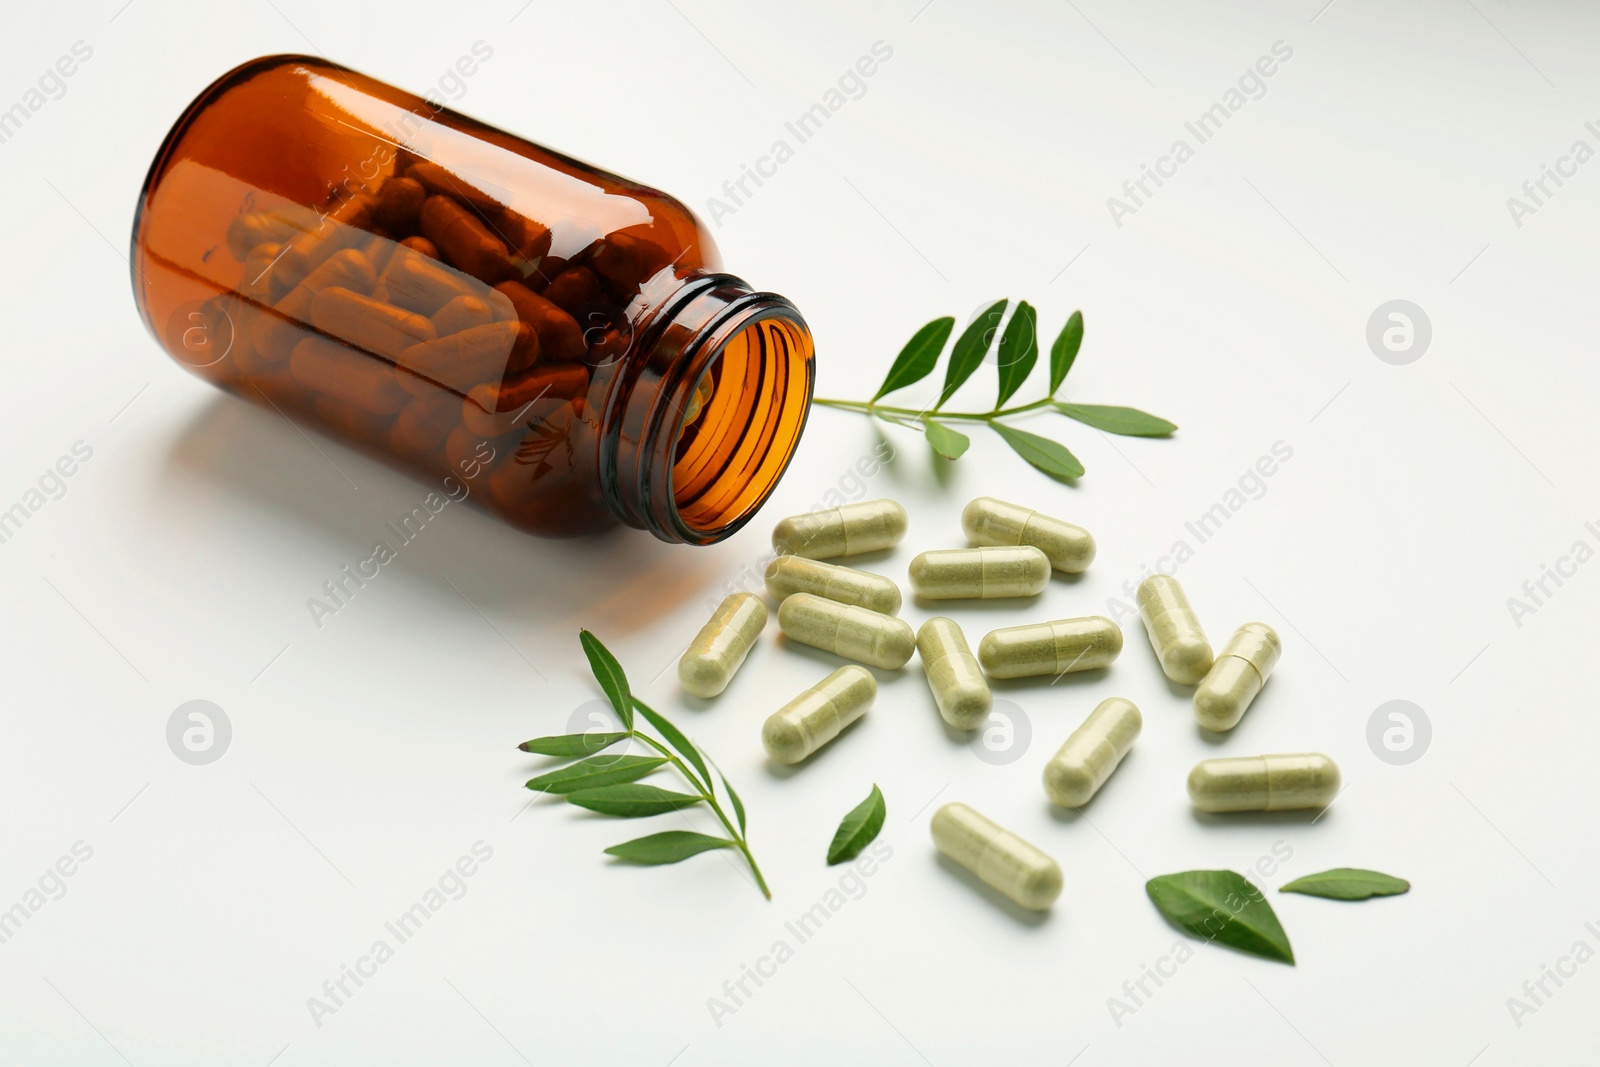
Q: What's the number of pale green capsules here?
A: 14